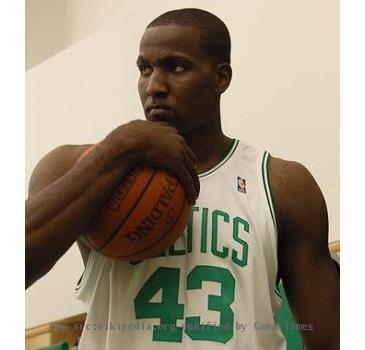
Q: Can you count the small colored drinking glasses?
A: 0